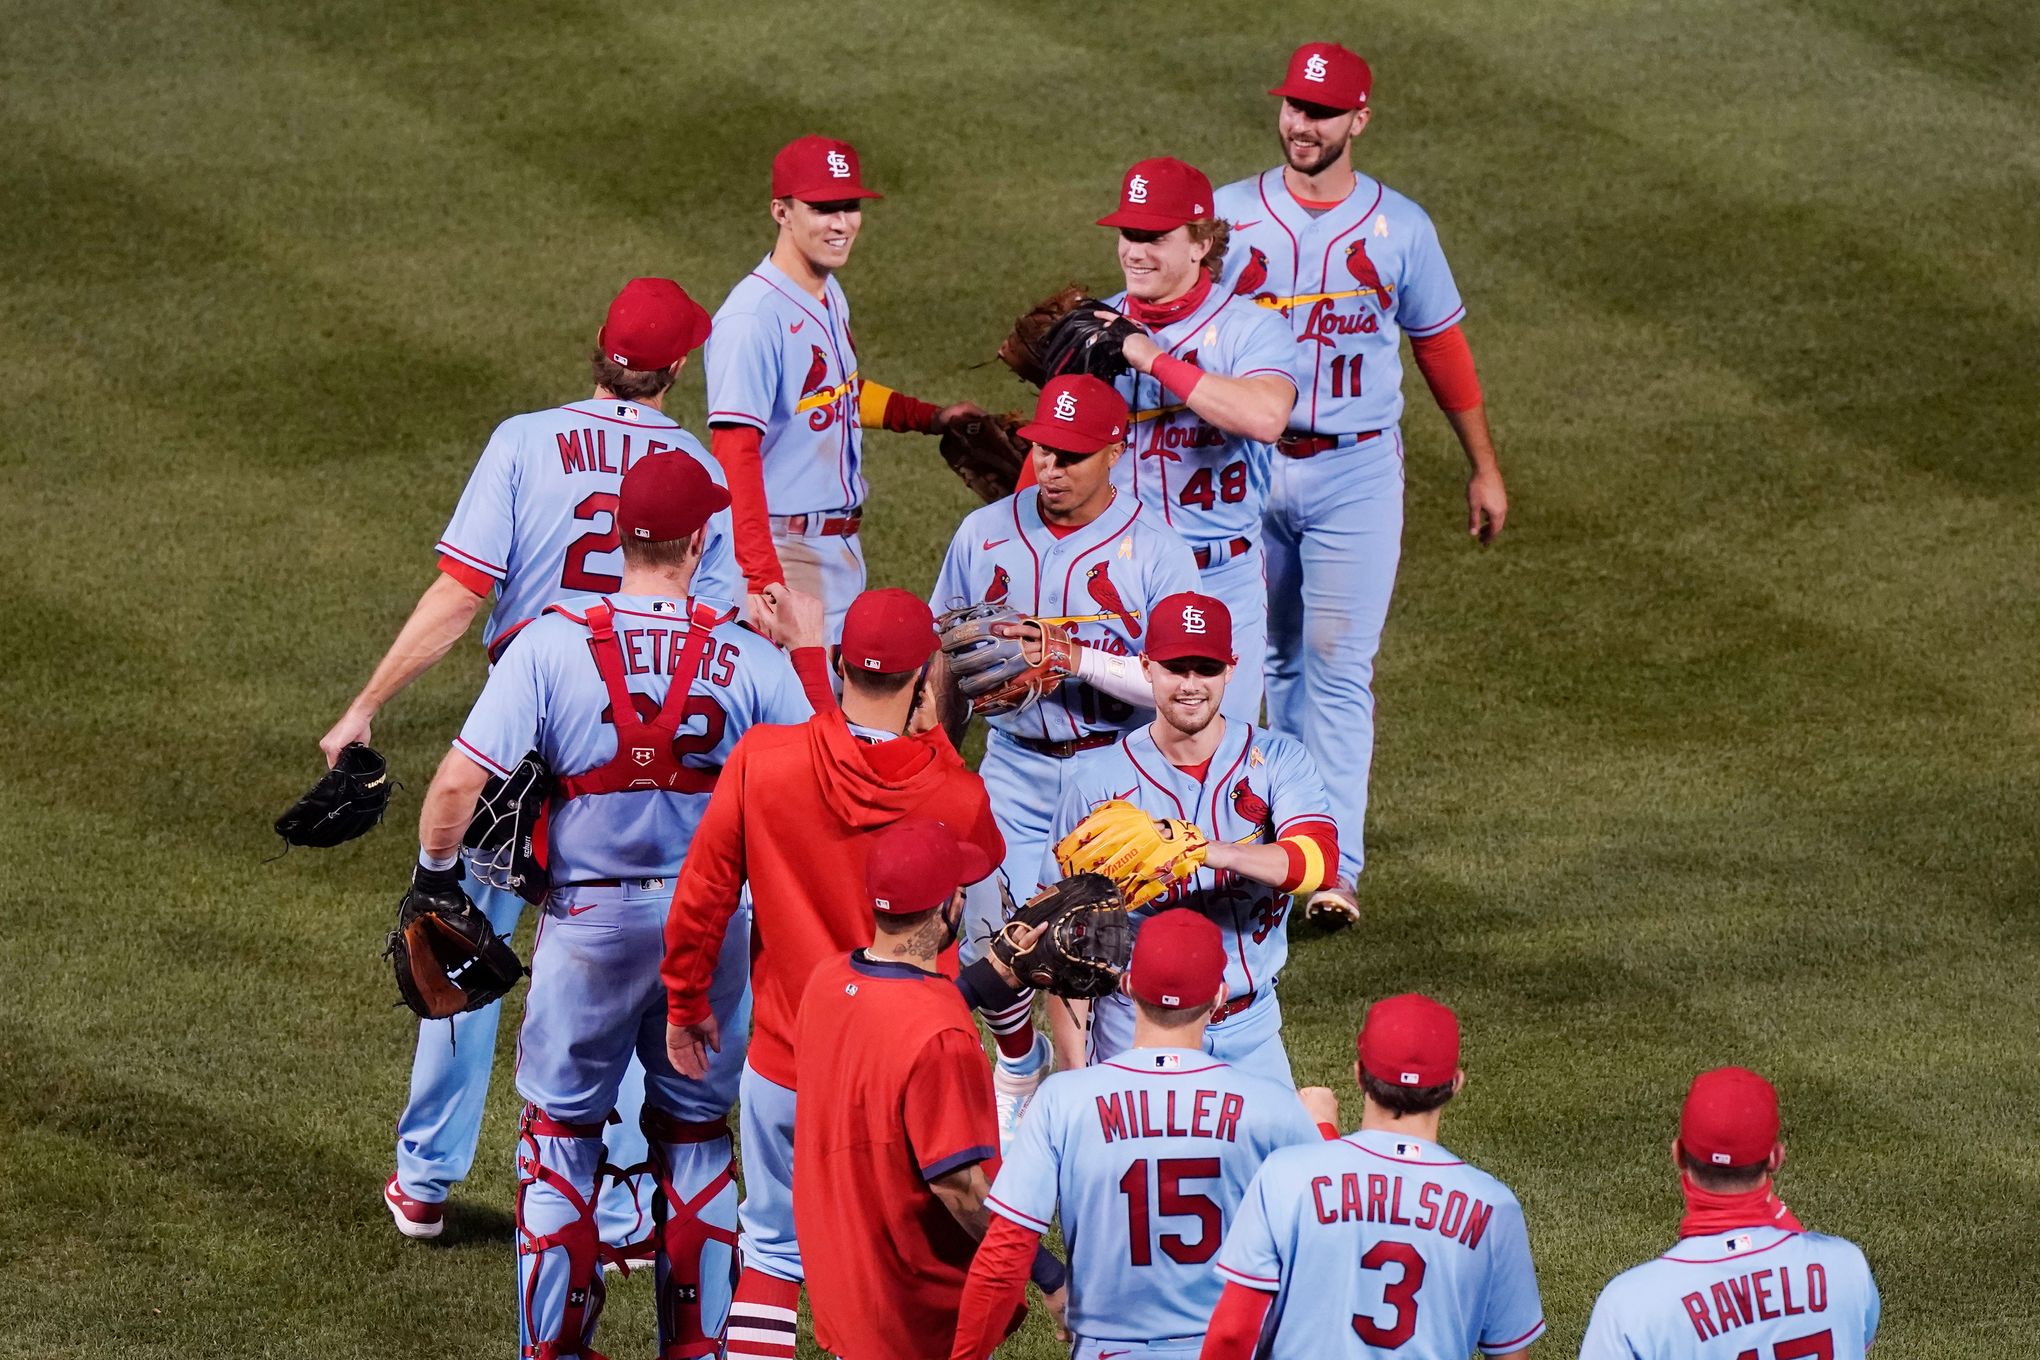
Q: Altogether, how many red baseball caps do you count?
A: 12